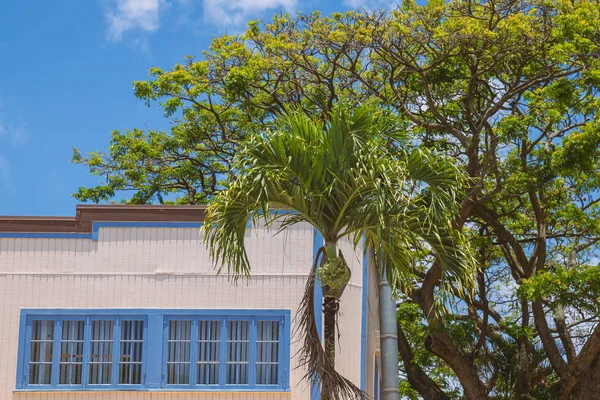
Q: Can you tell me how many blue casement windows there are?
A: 8